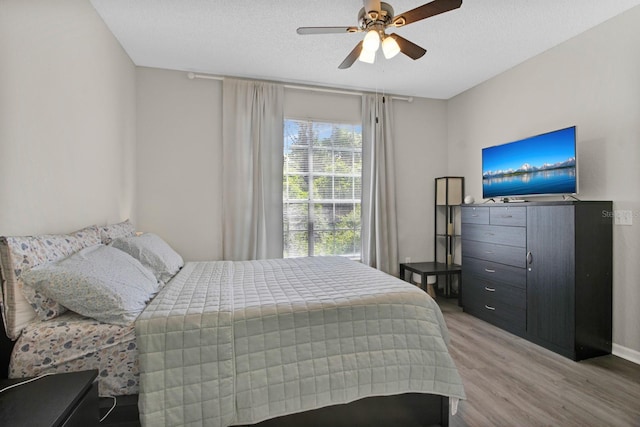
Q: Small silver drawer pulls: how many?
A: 7